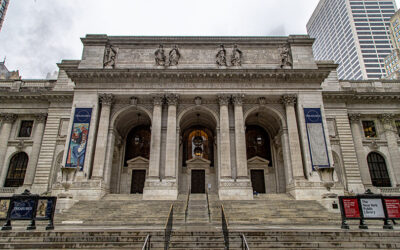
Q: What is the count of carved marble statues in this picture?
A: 6